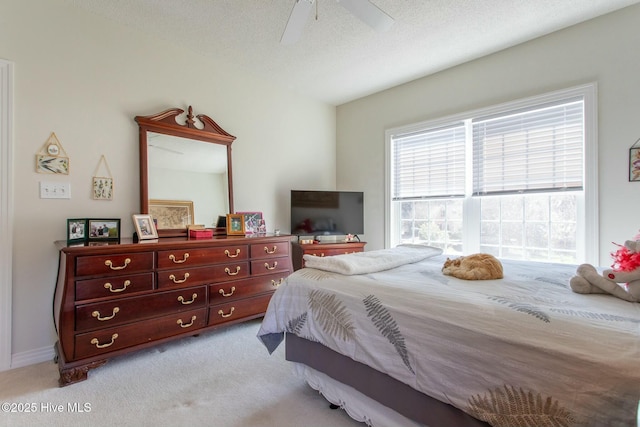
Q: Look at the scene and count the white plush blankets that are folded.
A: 1